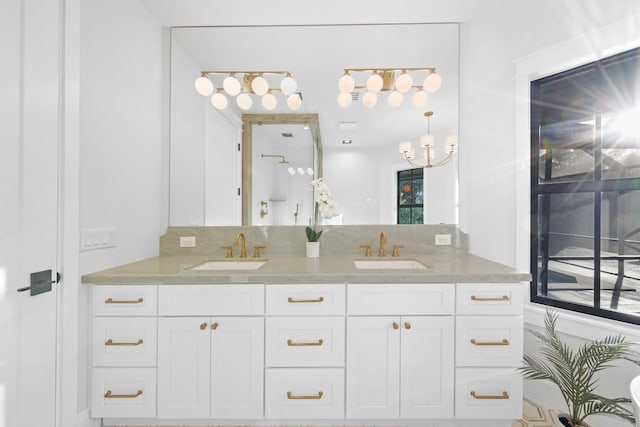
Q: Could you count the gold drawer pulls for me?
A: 9